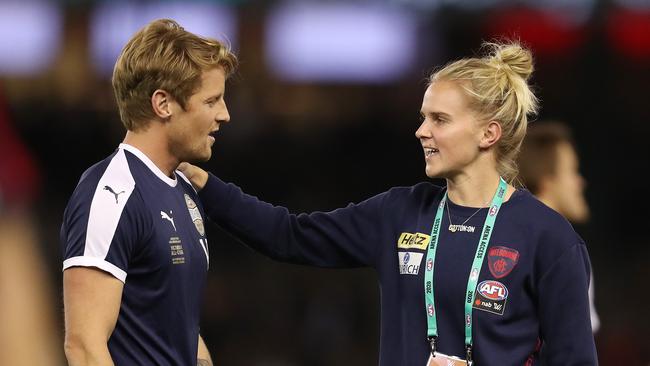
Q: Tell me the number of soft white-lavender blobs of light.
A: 3